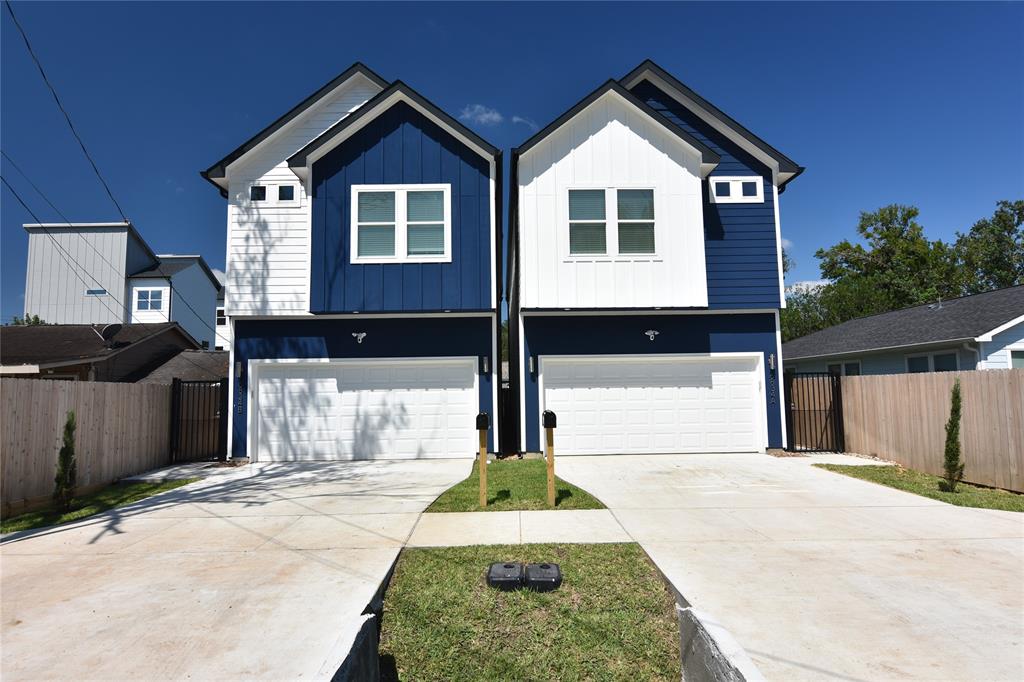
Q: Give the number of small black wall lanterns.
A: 4